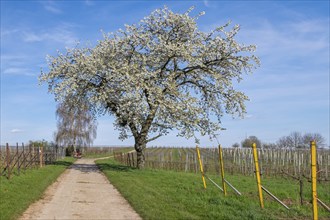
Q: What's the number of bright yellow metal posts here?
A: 4